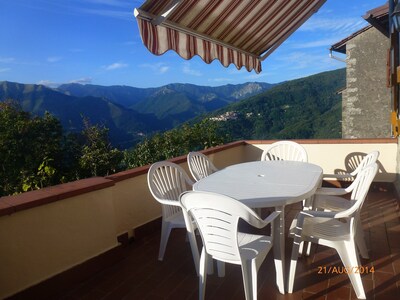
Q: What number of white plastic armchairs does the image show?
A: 6